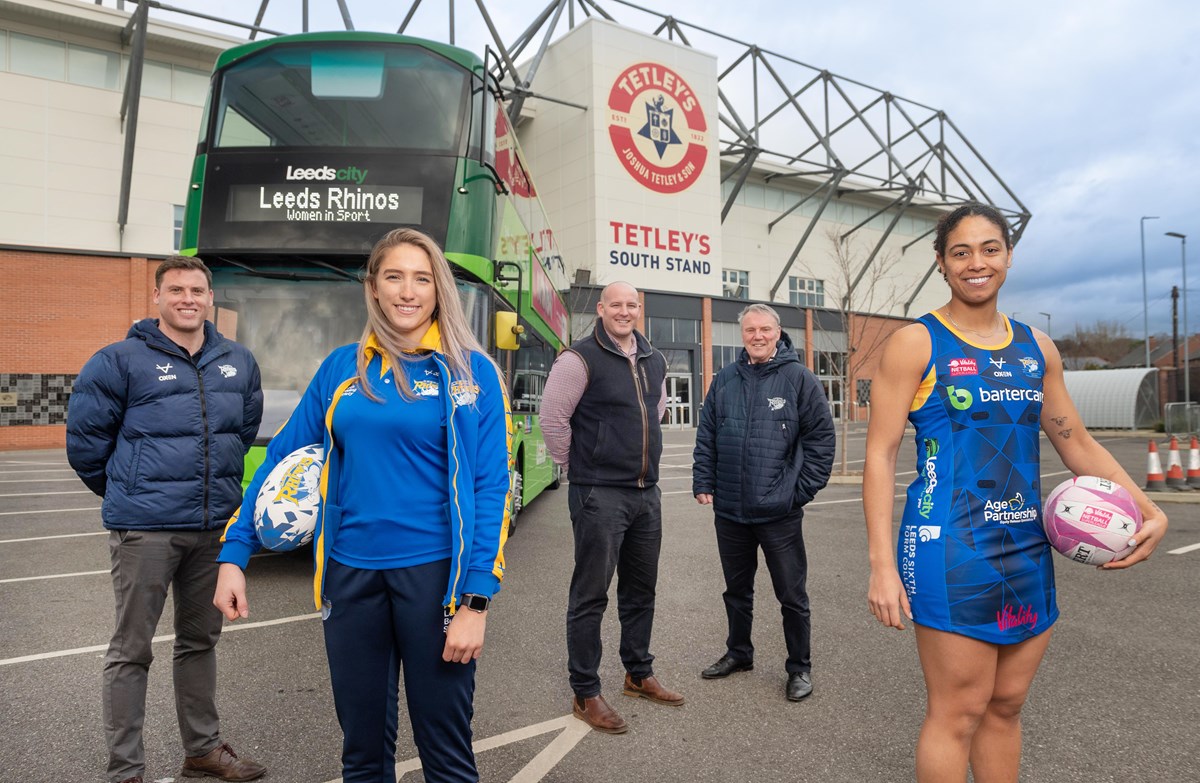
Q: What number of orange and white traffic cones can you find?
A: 3